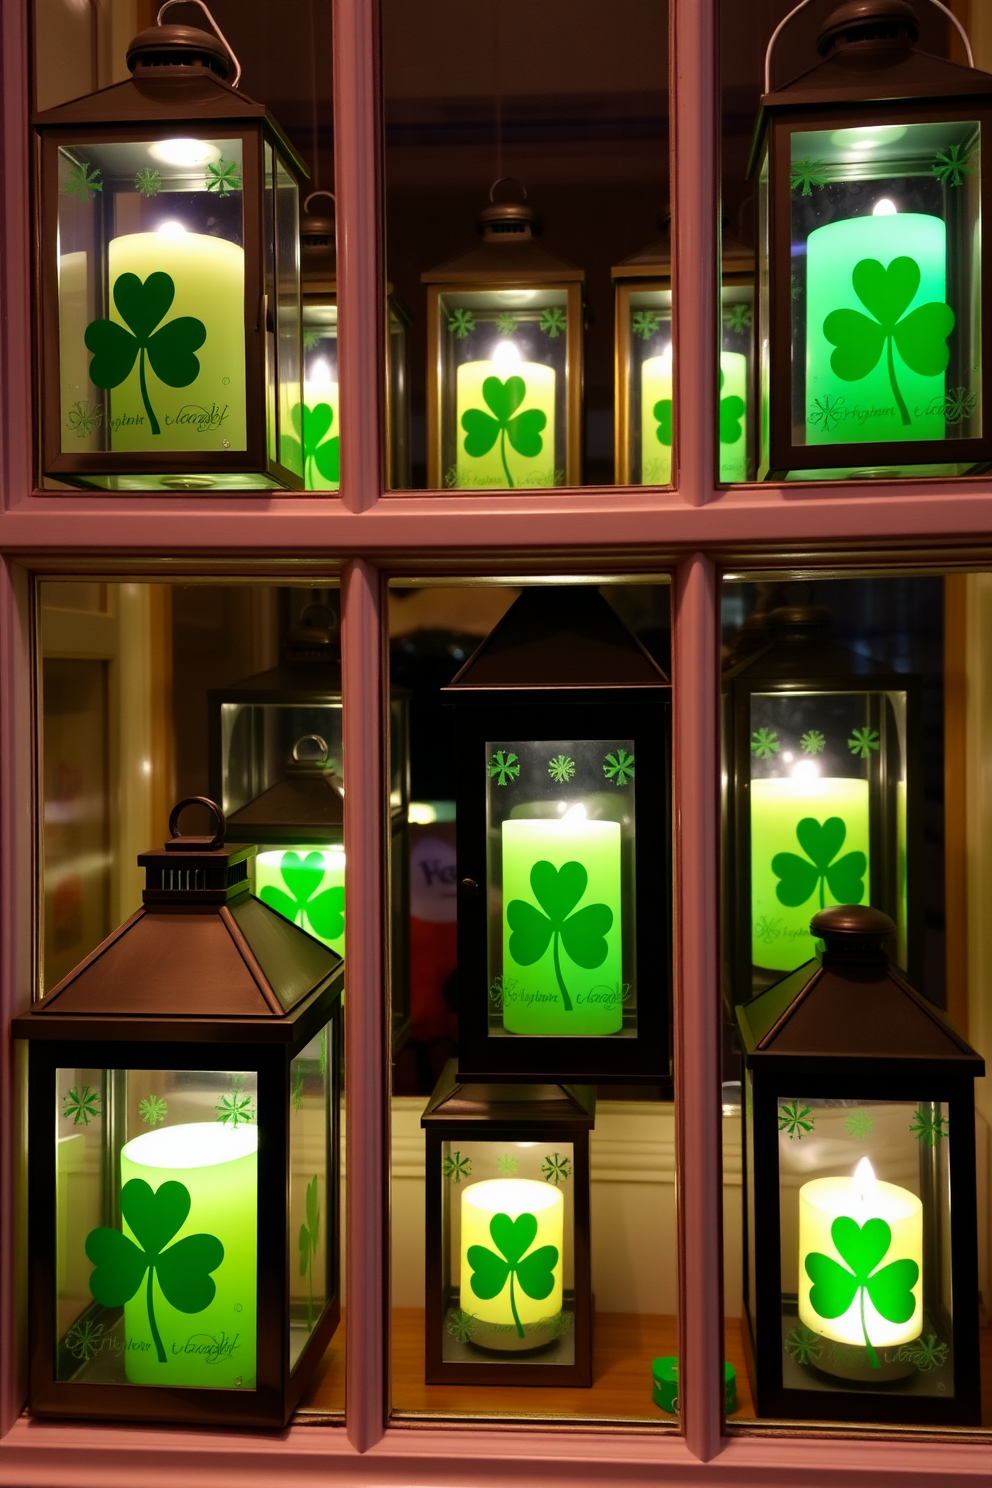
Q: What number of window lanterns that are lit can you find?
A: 11